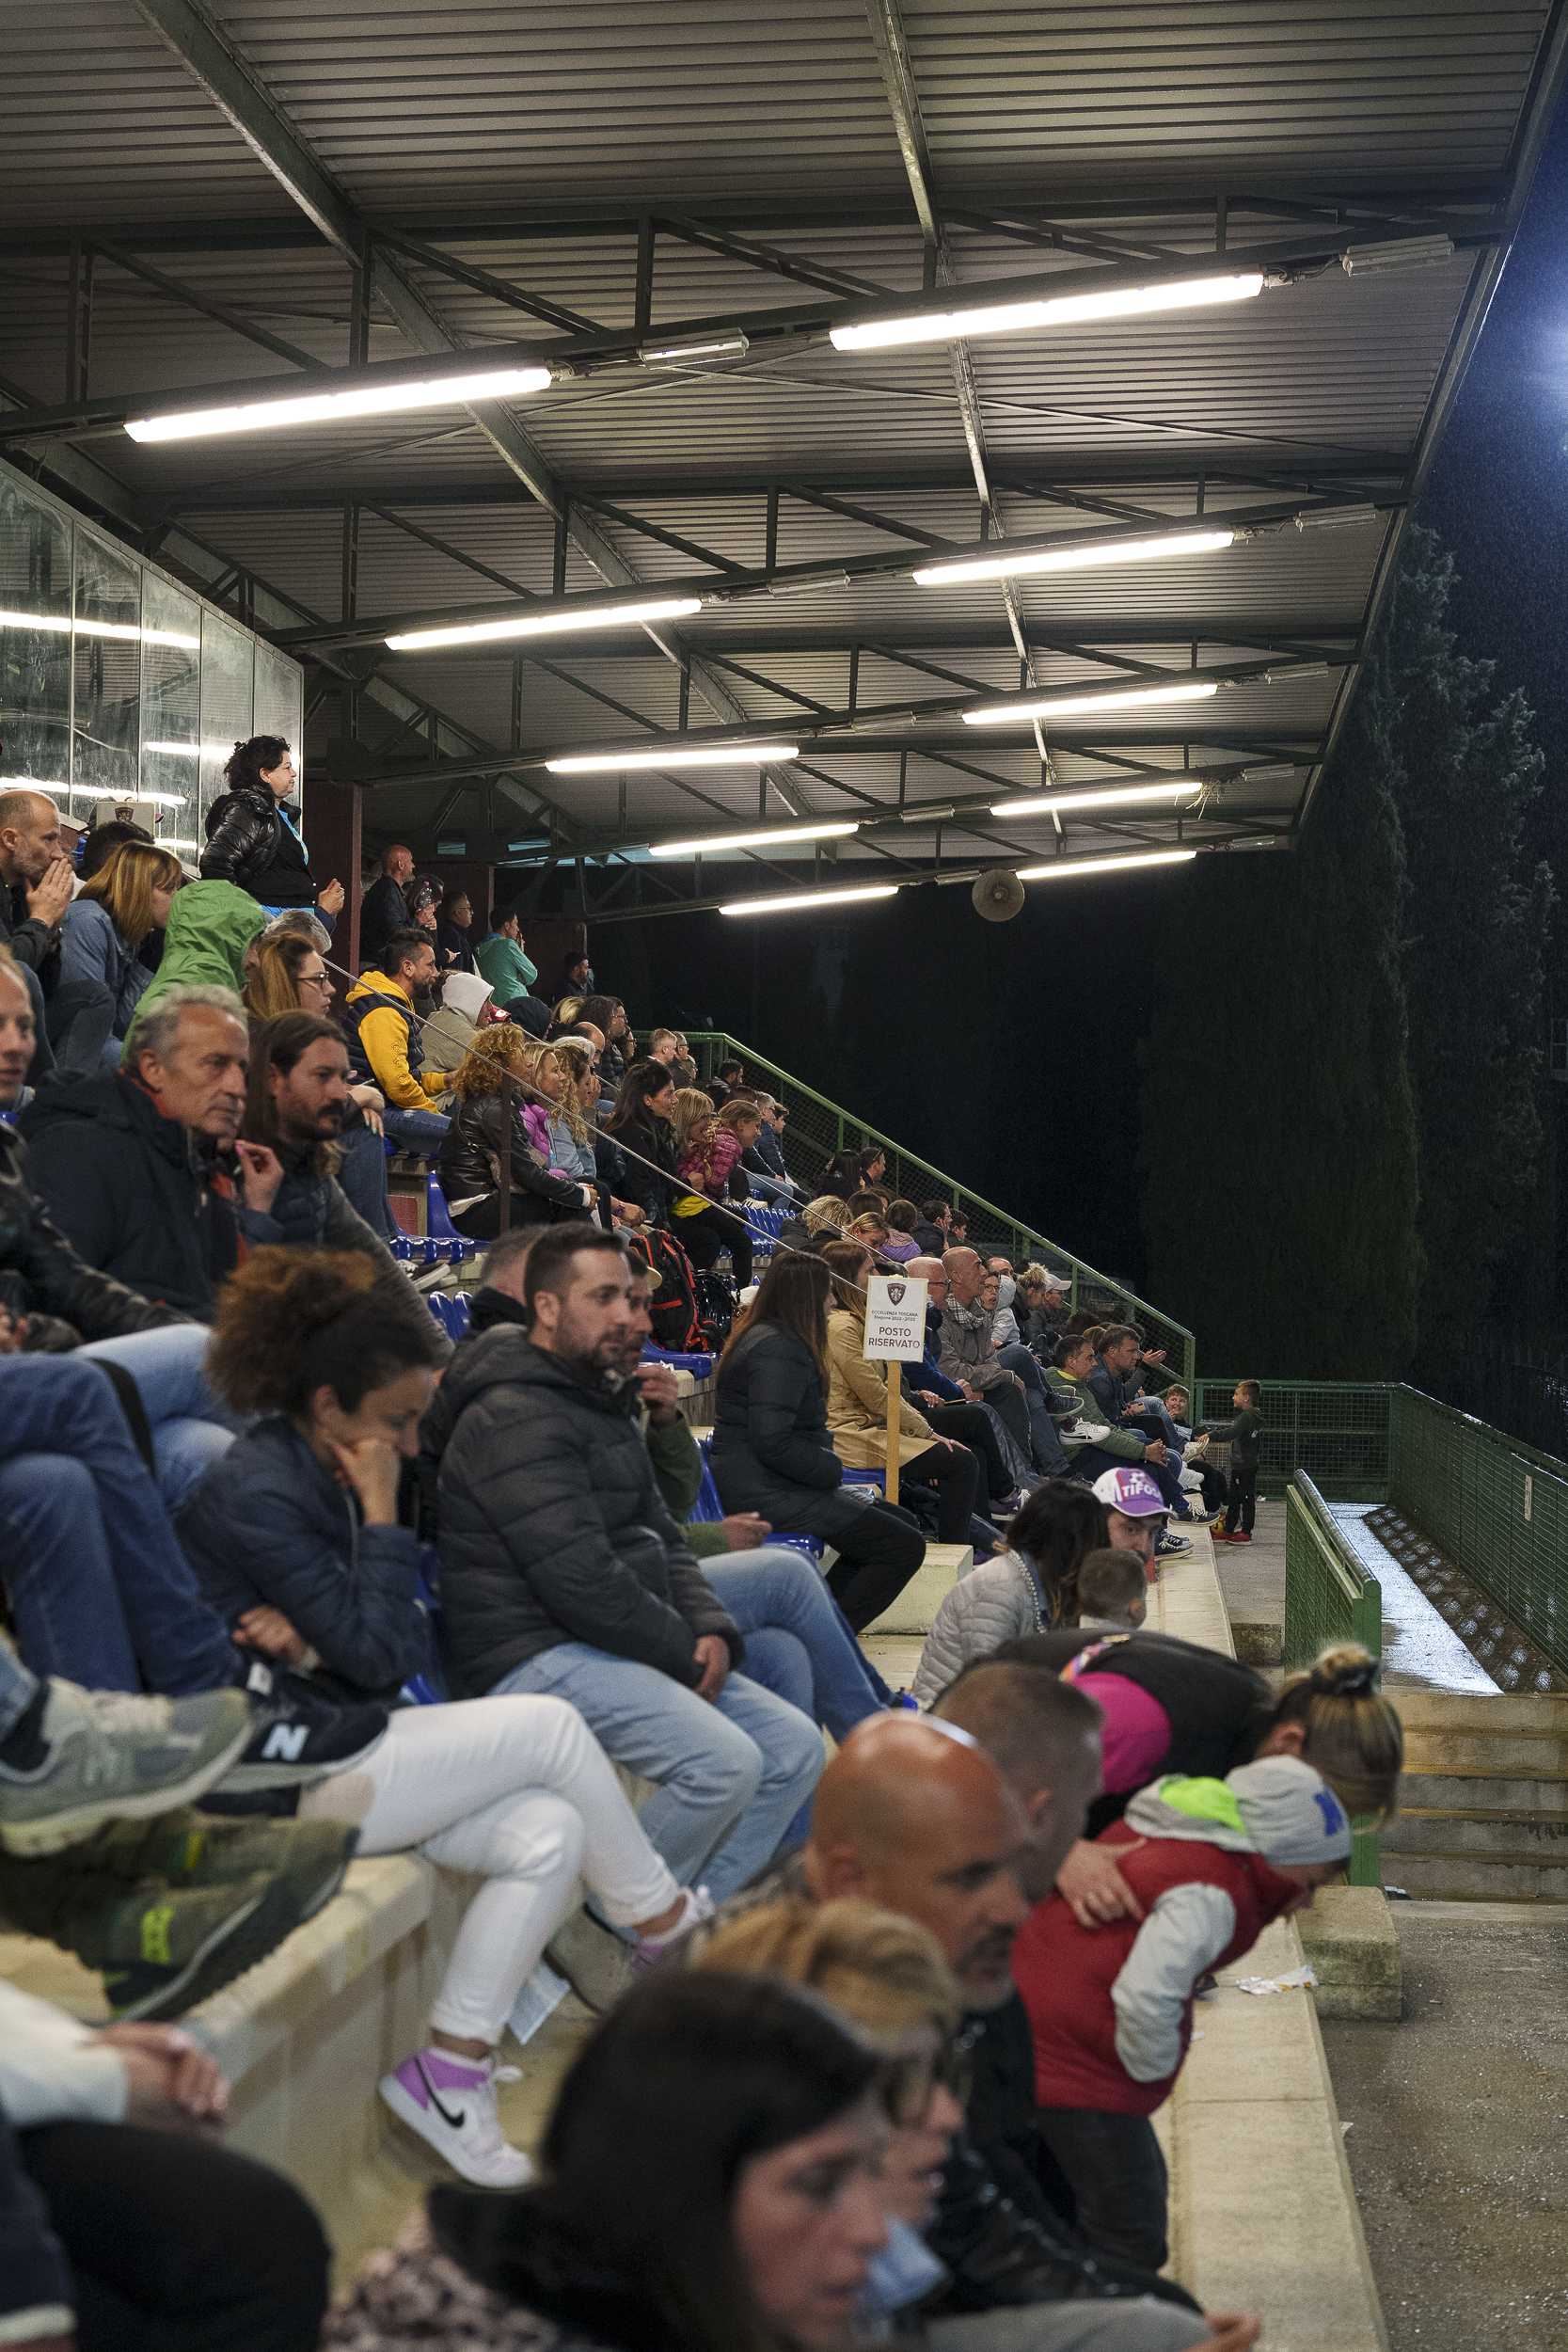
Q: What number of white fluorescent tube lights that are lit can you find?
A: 10